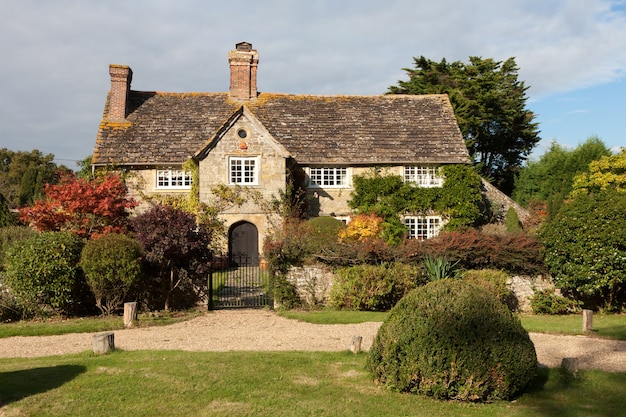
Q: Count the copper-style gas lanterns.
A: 0